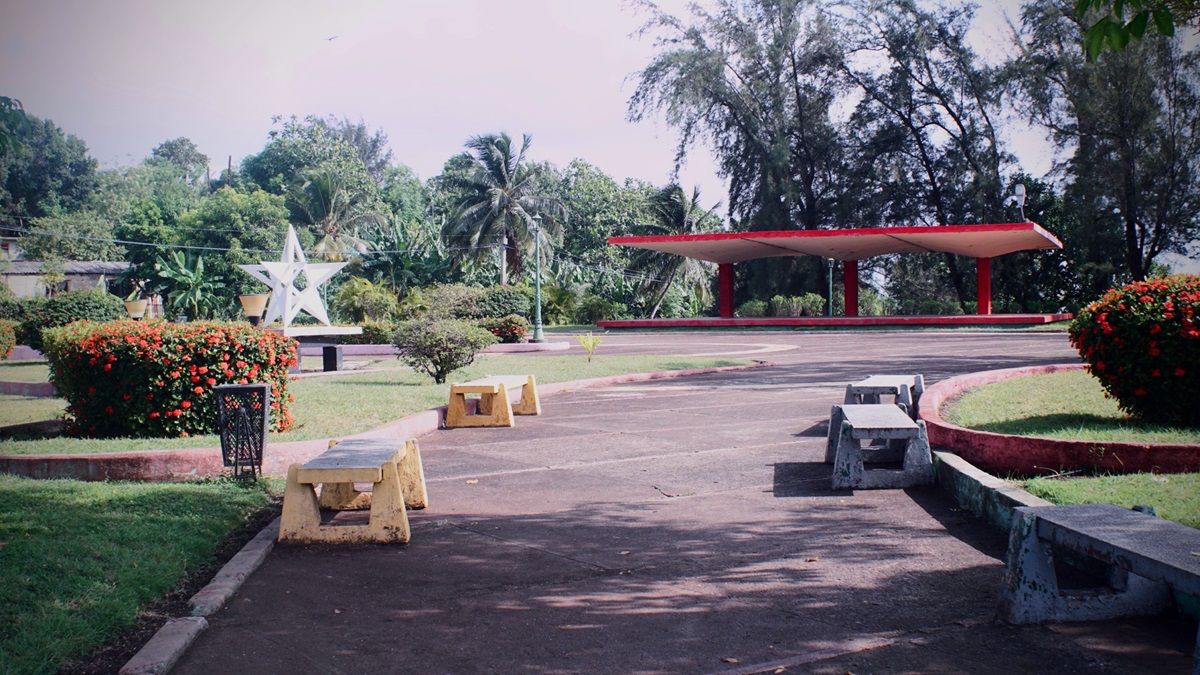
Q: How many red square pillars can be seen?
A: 3